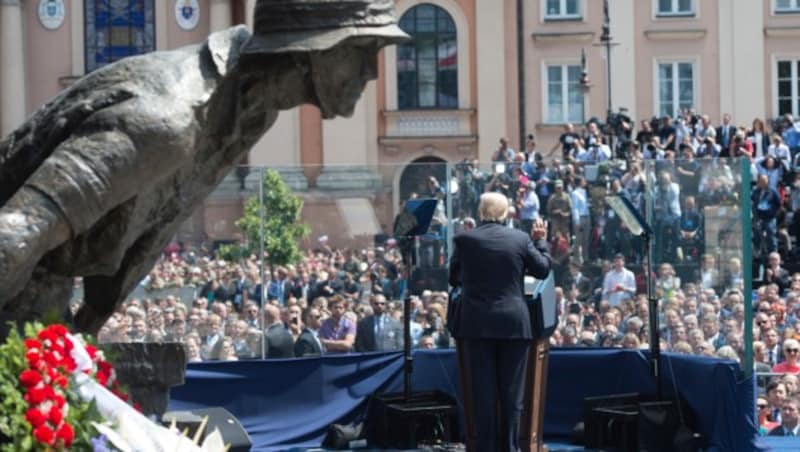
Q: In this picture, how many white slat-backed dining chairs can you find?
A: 0